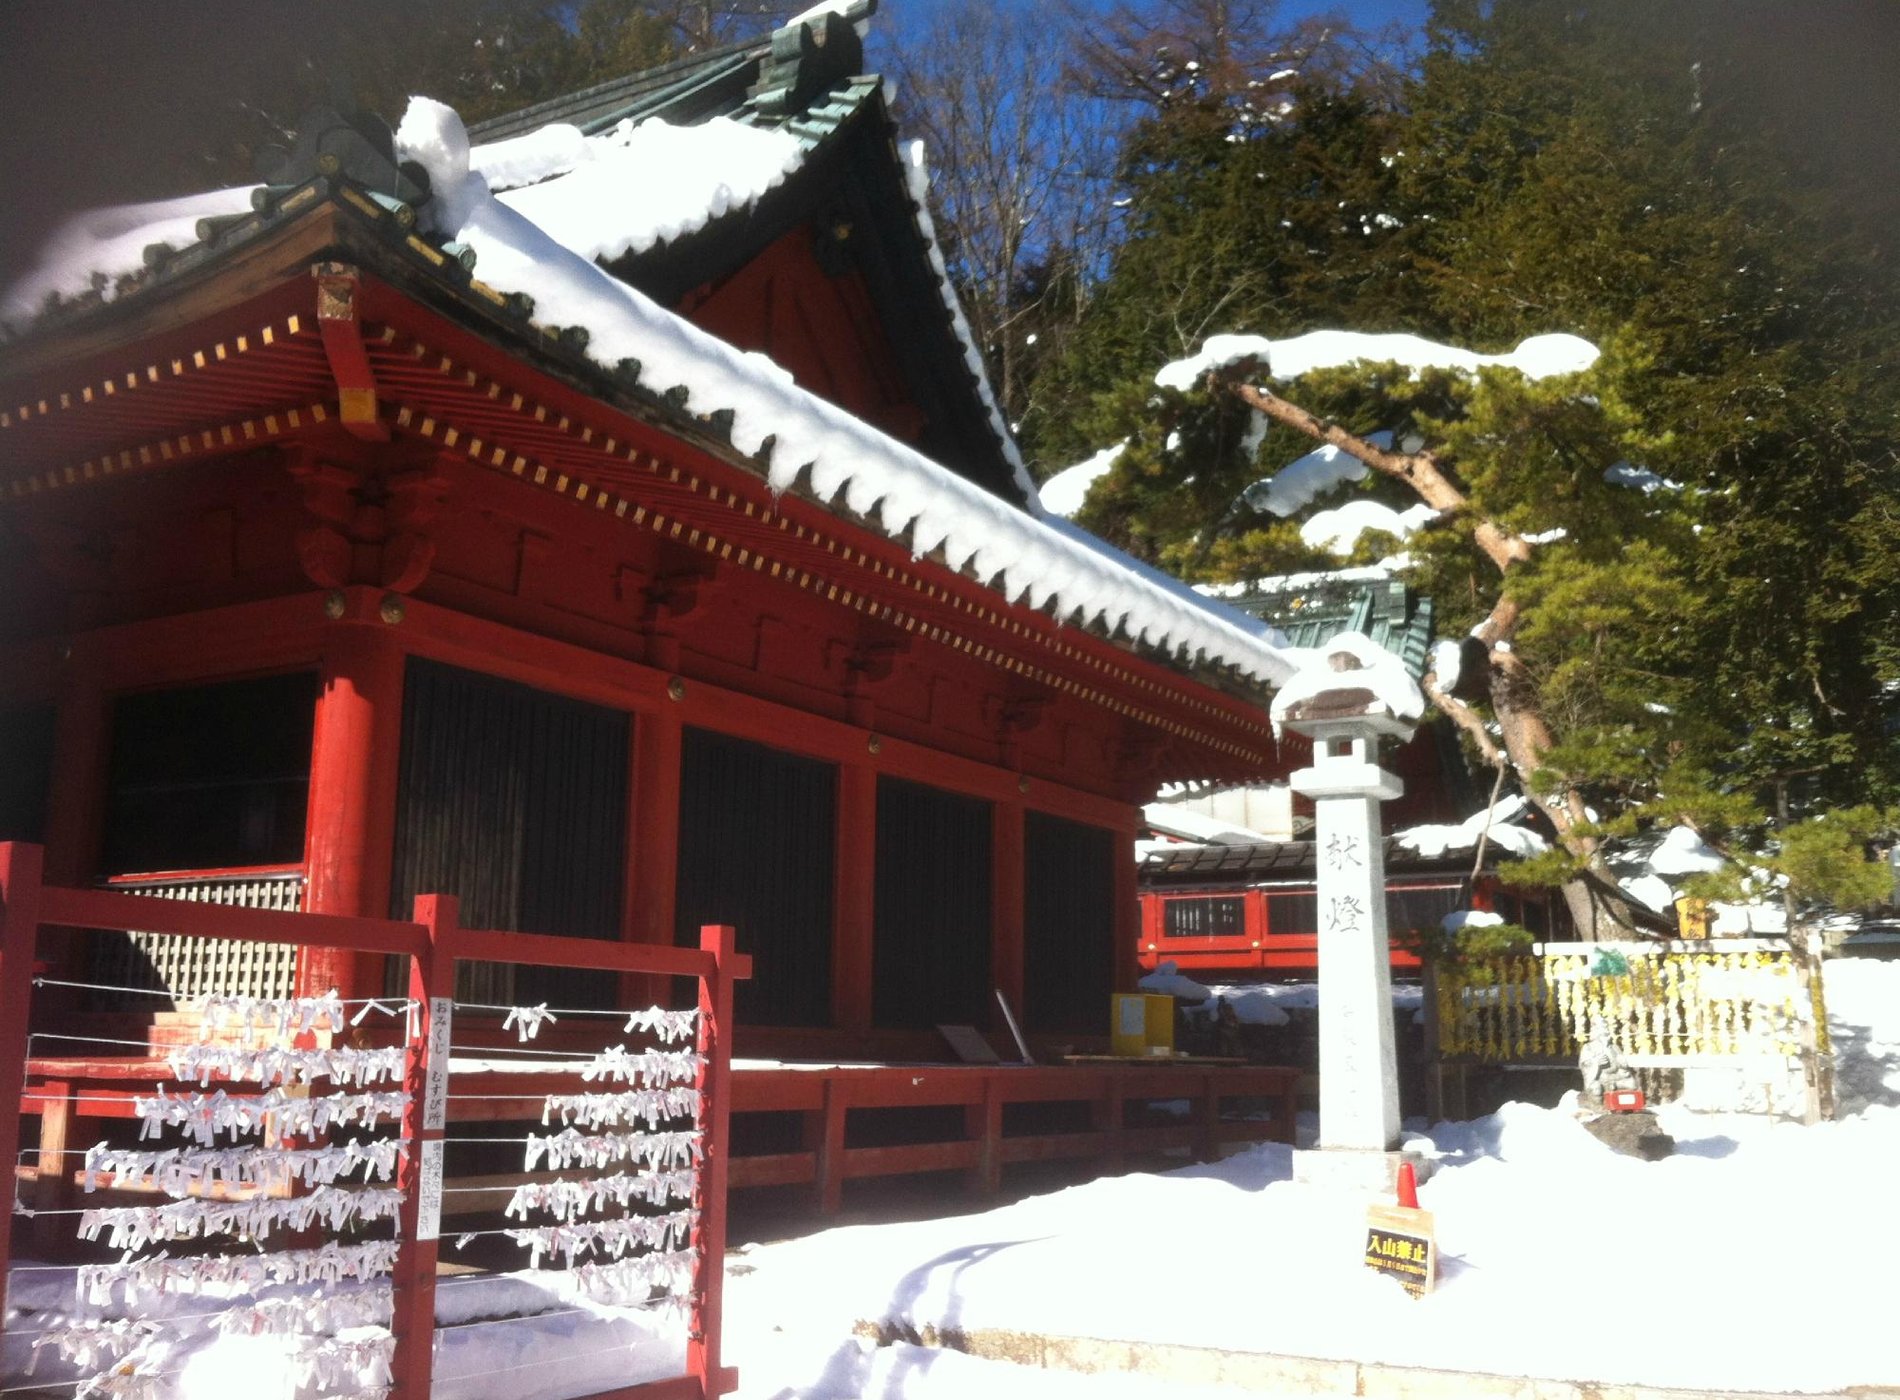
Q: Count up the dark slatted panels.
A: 4